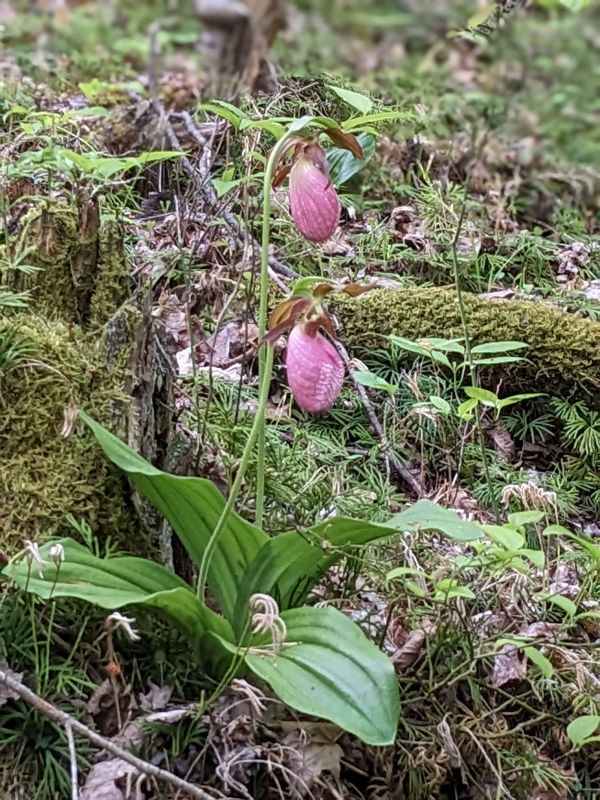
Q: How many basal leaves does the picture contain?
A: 4